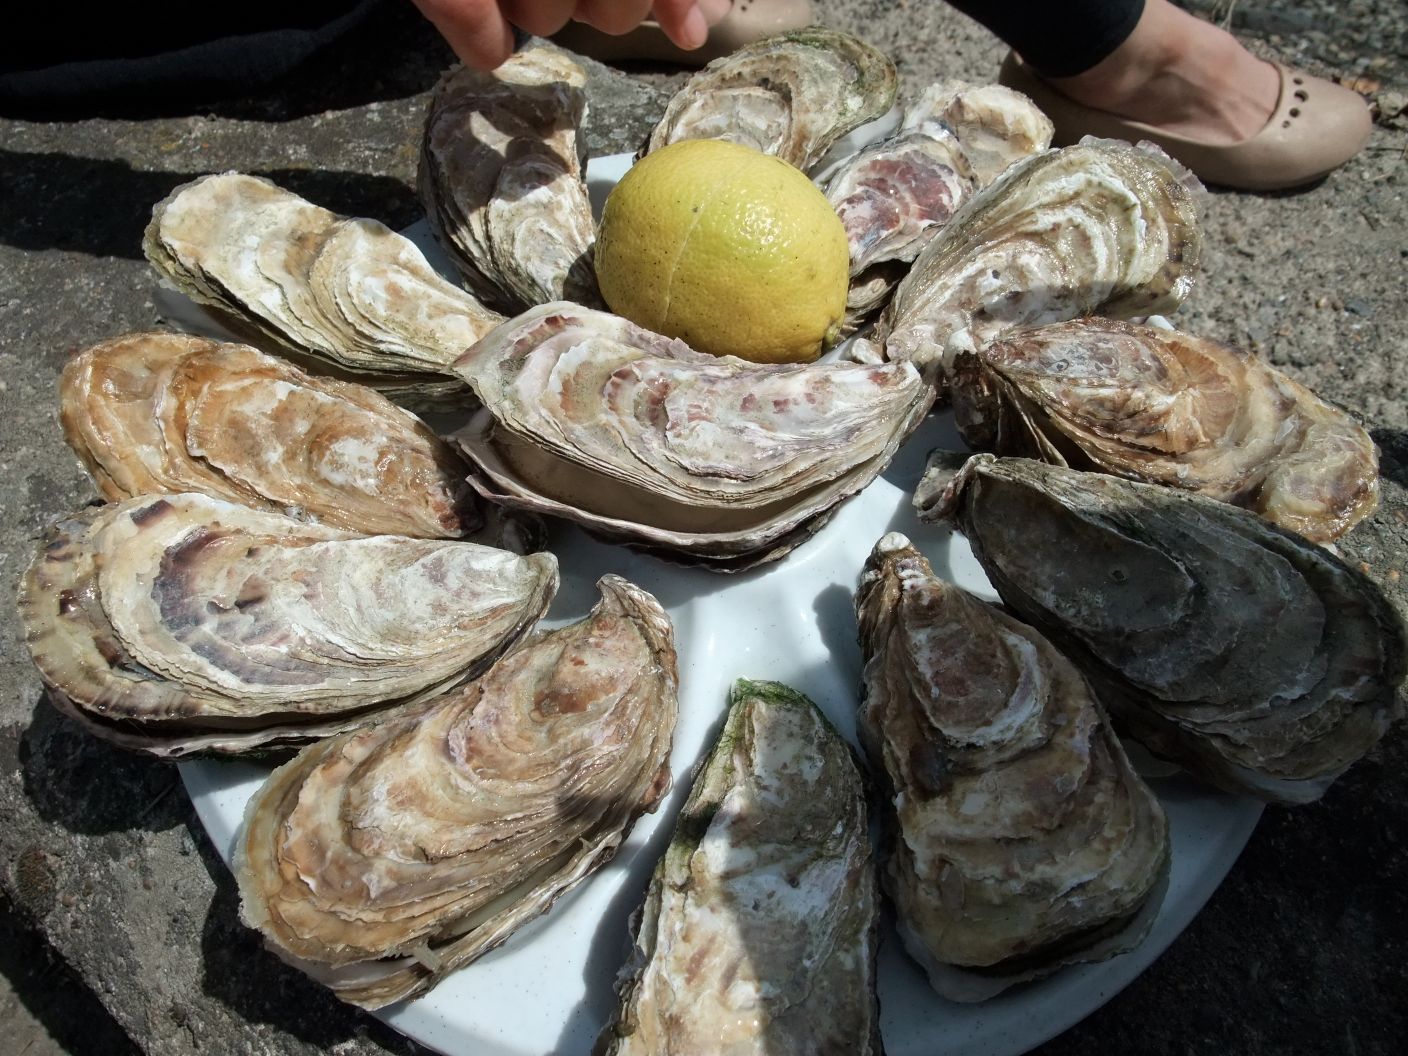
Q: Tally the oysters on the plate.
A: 13